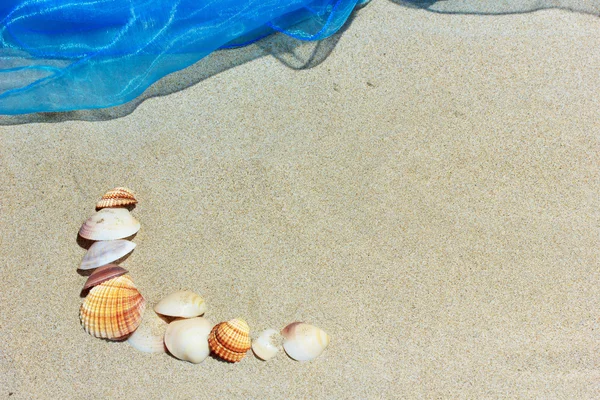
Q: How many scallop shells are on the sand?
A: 3